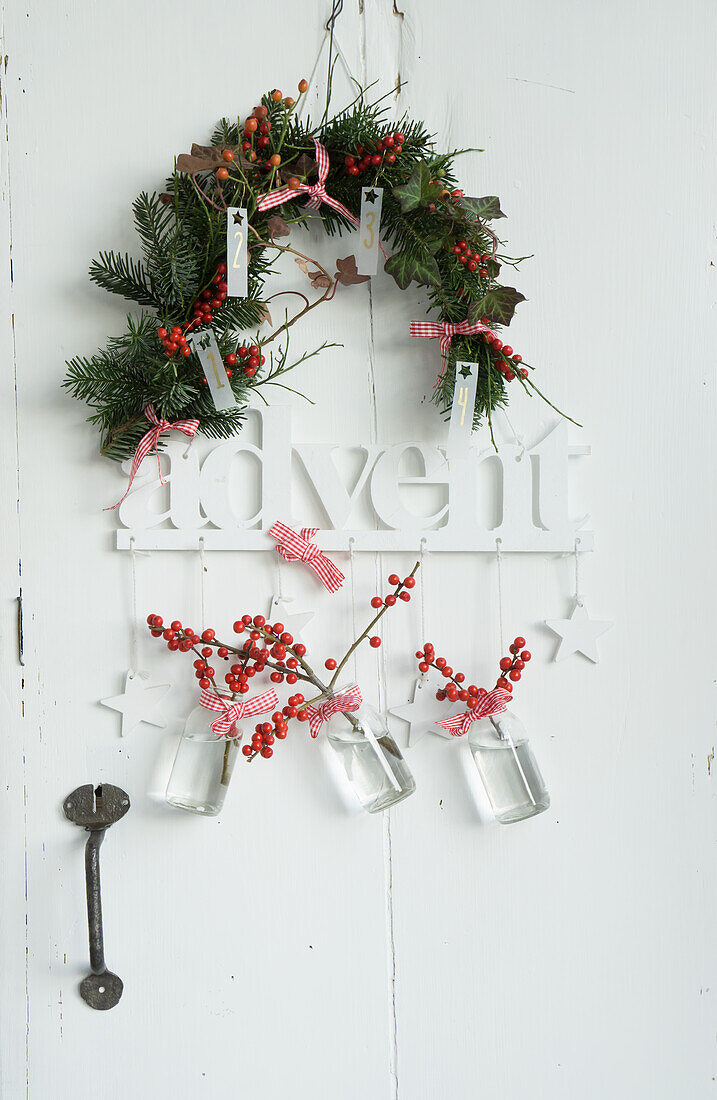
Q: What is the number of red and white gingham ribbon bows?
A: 7